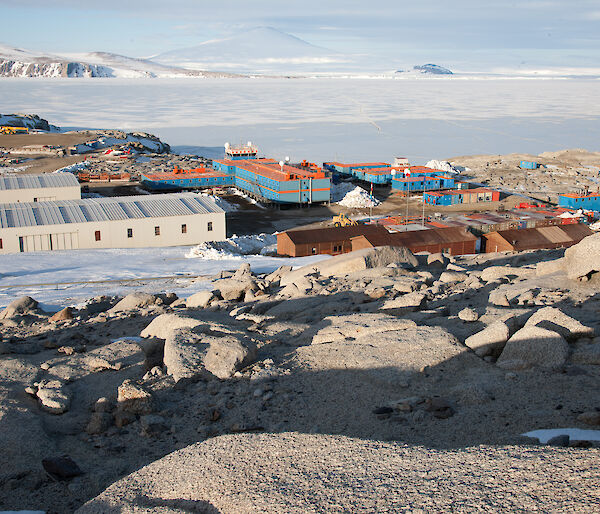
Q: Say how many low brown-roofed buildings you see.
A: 3